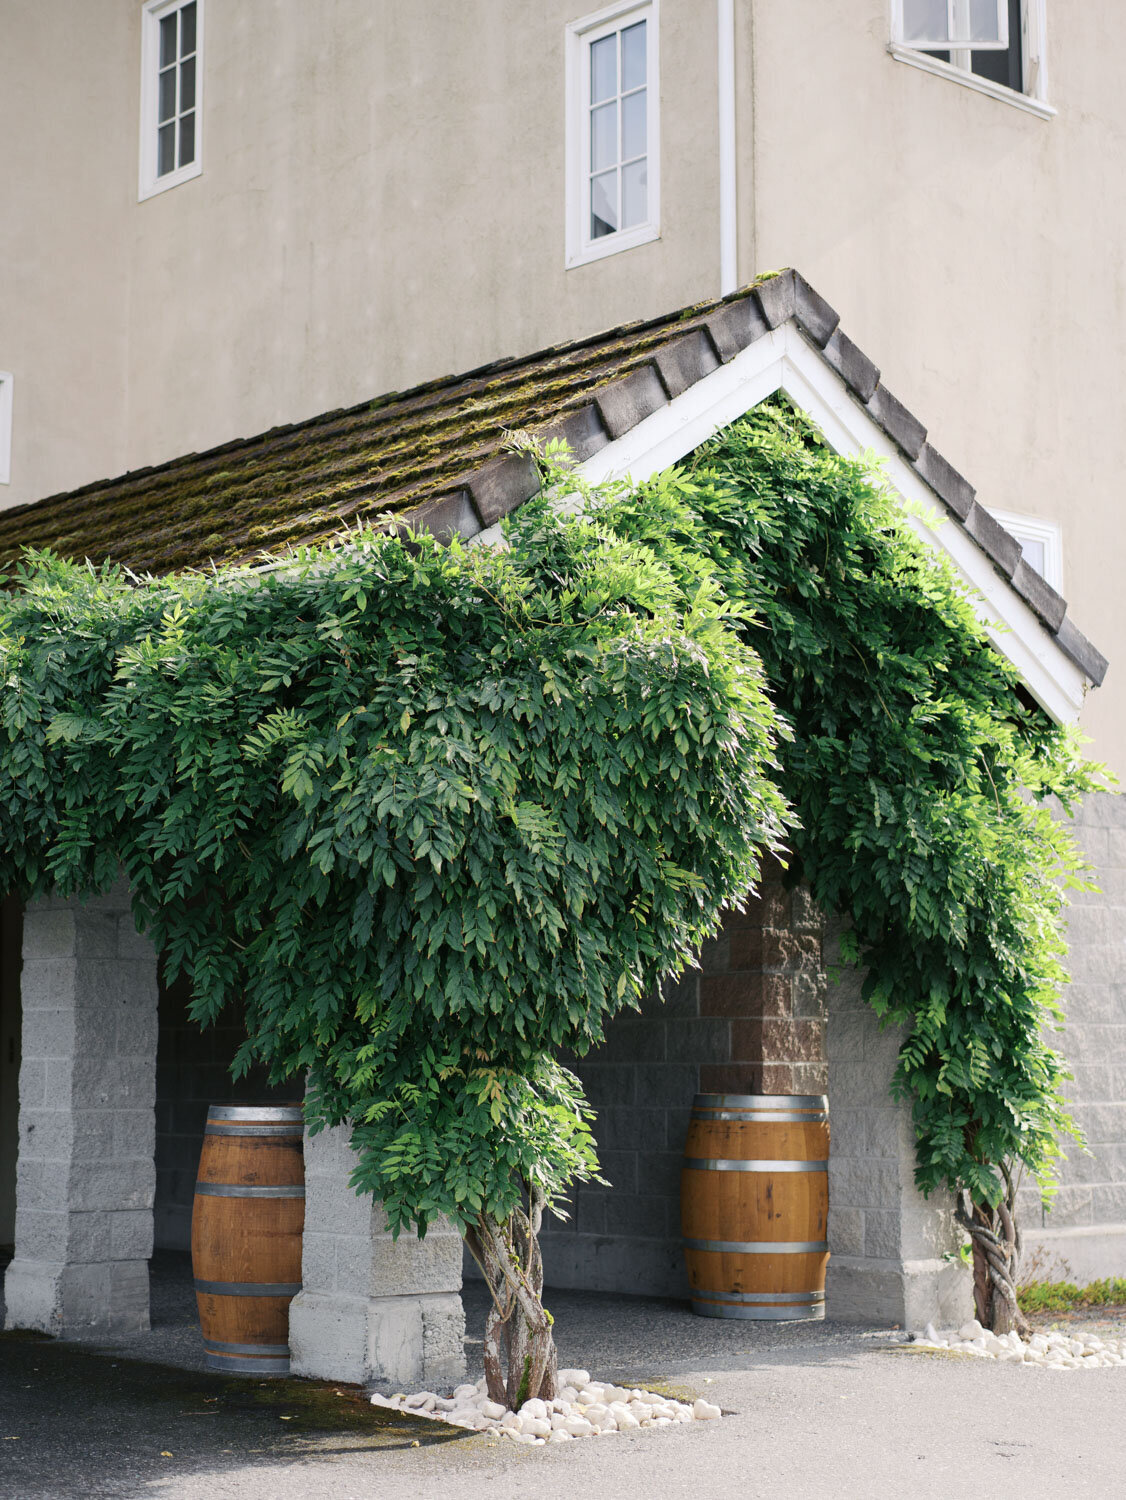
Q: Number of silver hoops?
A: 12